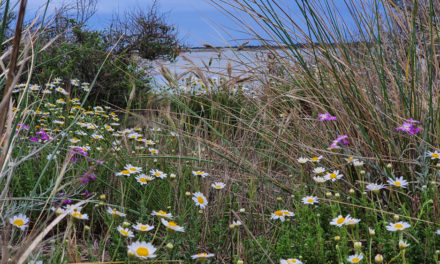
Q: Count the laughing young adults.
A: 0